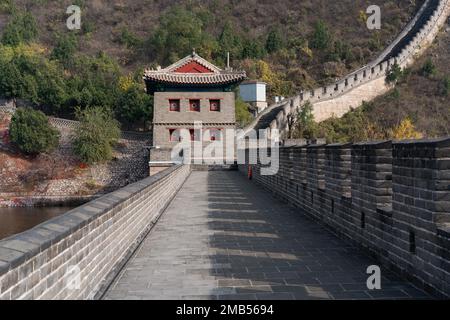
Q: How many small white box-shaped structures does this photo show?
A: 1